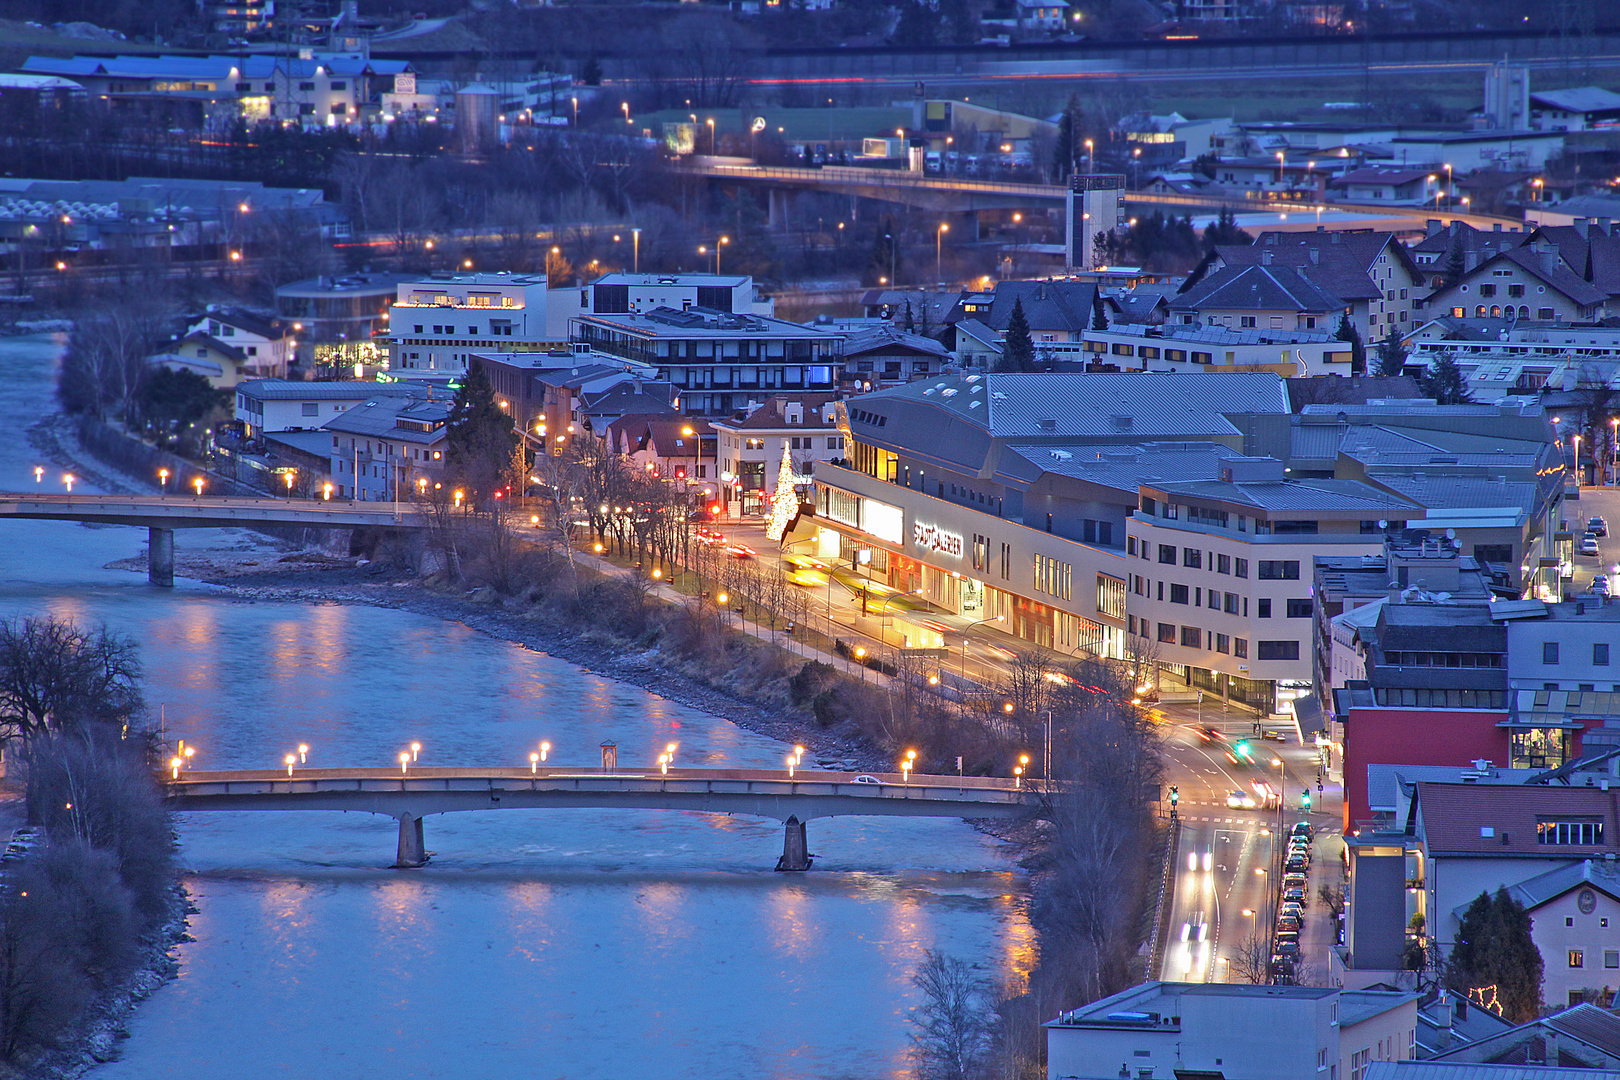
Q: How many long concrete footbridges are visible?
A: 2